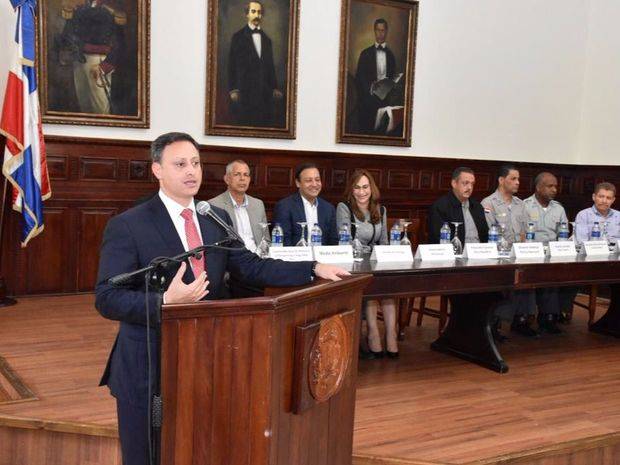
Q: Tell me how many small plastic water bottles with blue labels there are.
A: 9